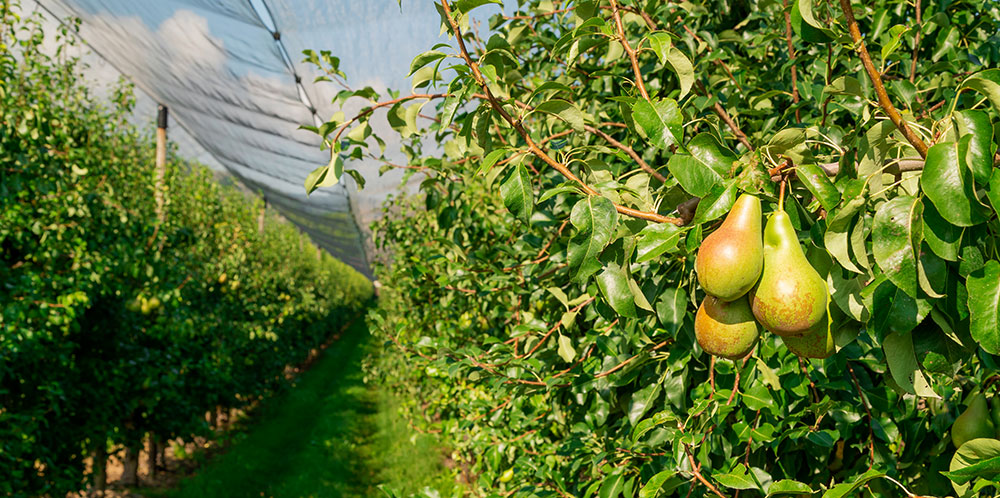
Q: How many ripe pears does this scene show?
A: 4